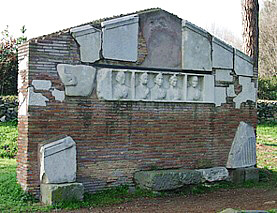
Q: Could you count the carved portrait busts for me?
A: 5